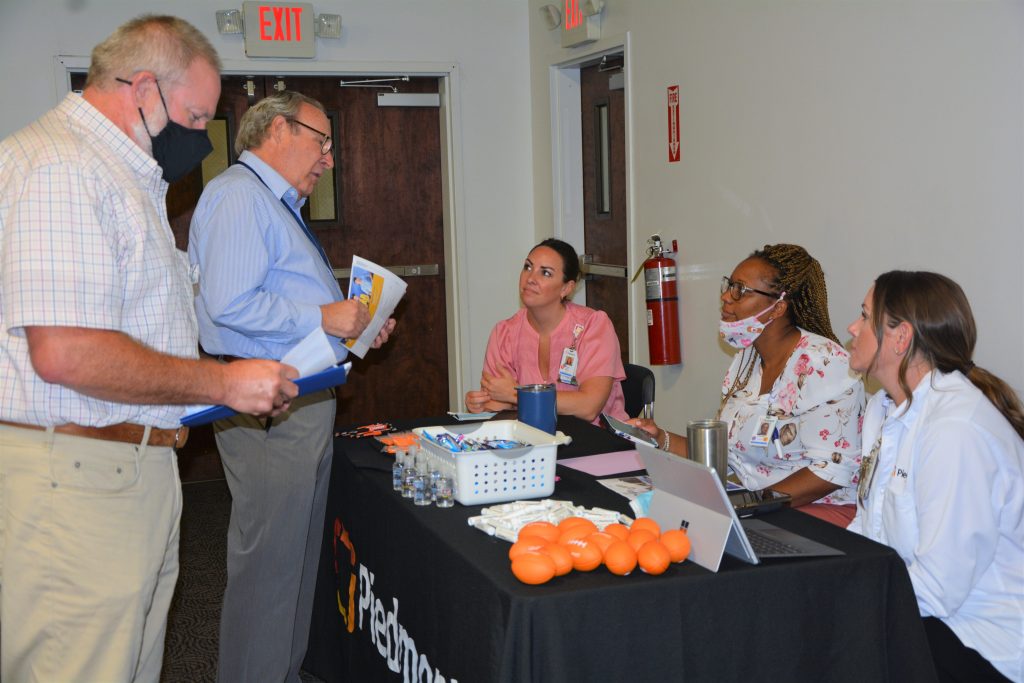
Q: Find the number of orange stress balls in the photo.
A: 13